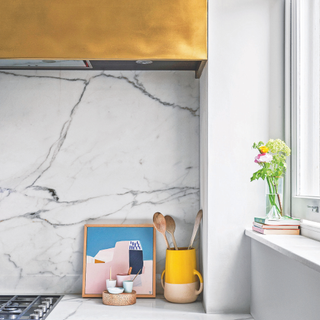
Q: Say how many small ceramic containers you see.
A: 4